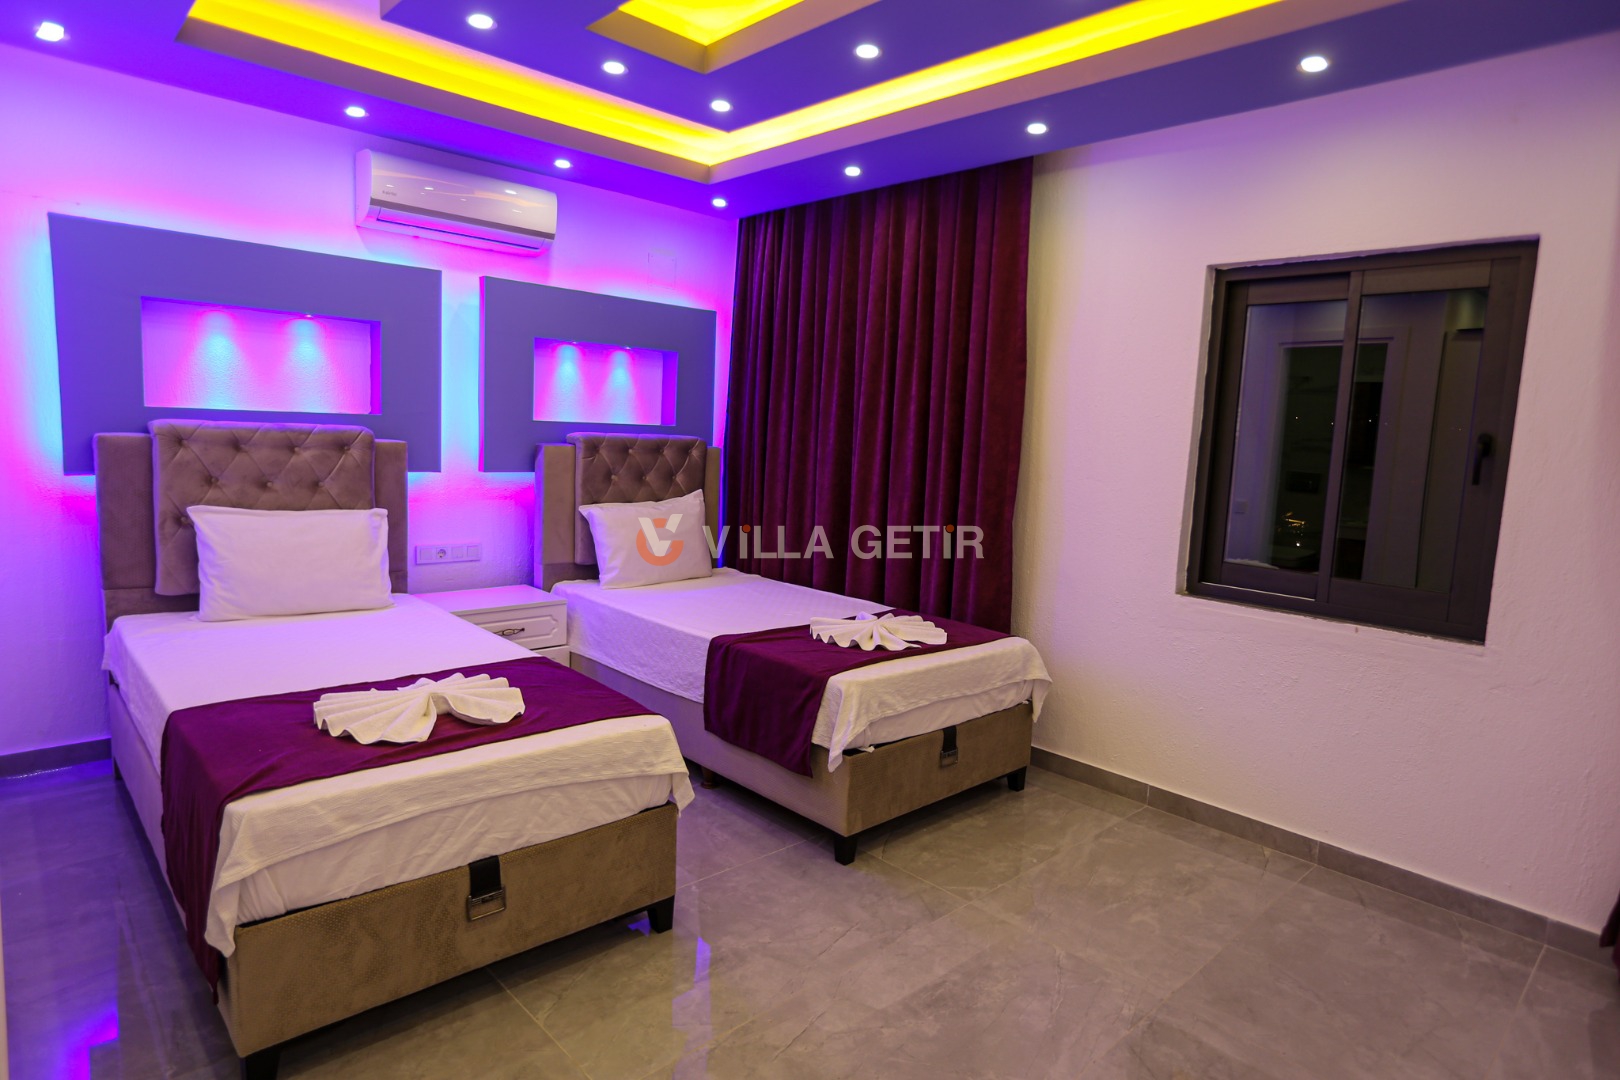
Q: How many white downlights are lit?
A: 11